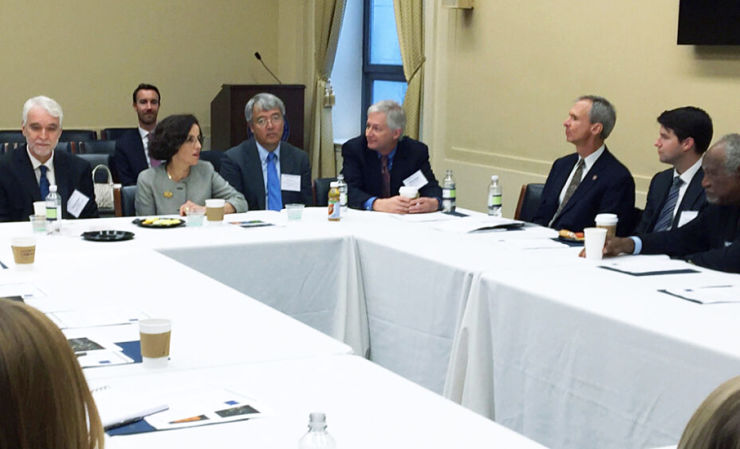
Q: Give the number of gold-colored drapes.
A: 2